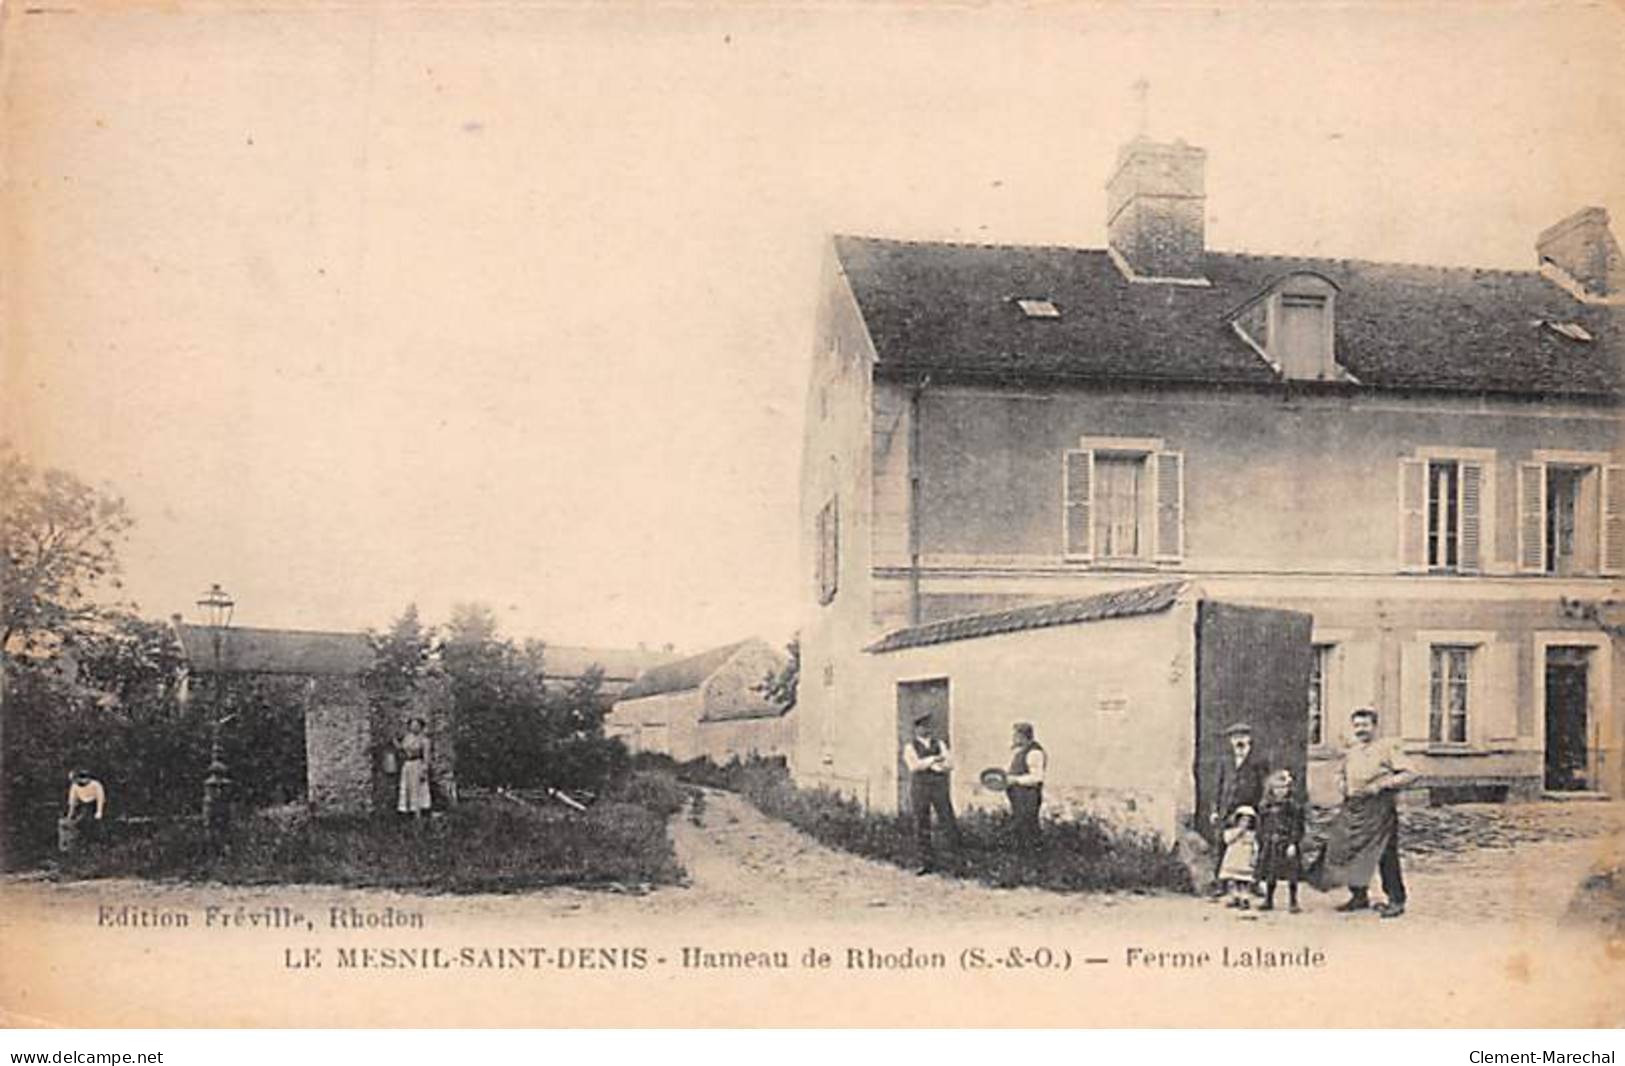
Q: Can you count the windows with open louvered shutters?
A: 3